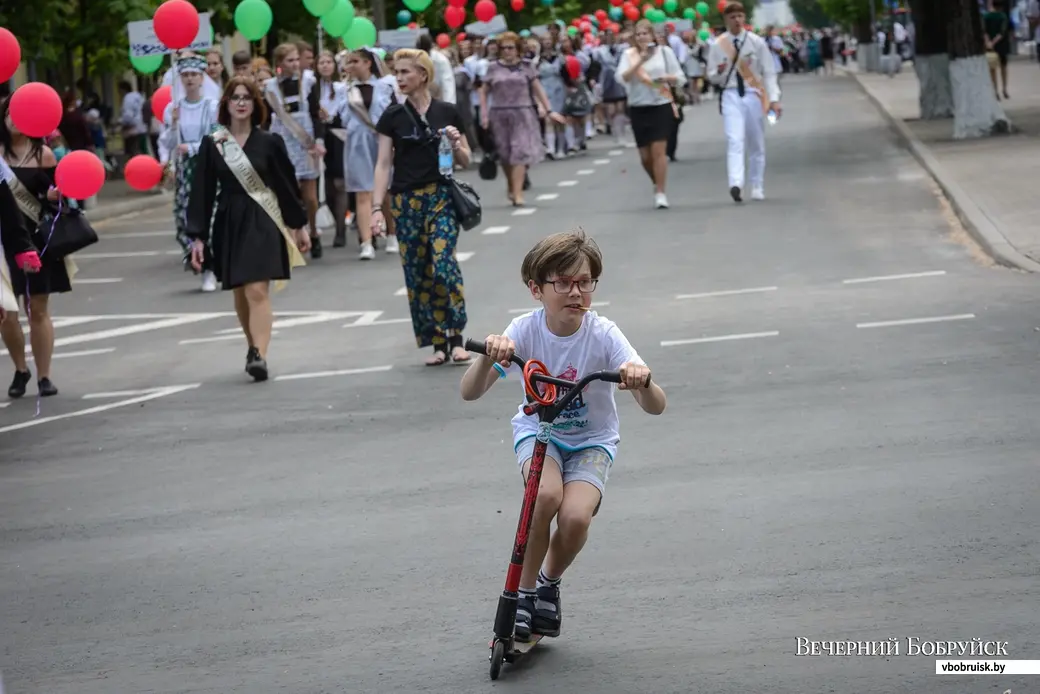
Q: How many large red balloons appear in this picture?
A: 6